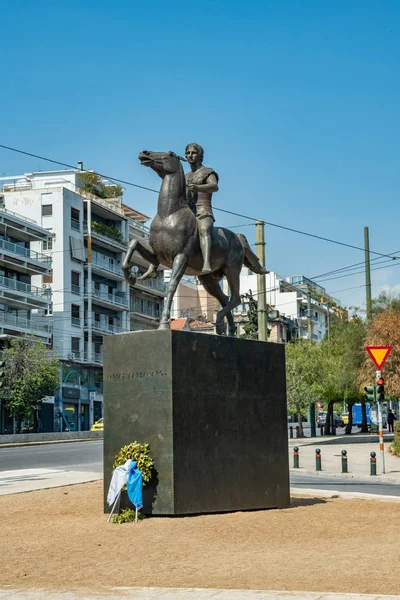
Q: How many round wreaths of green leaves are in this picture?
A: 1